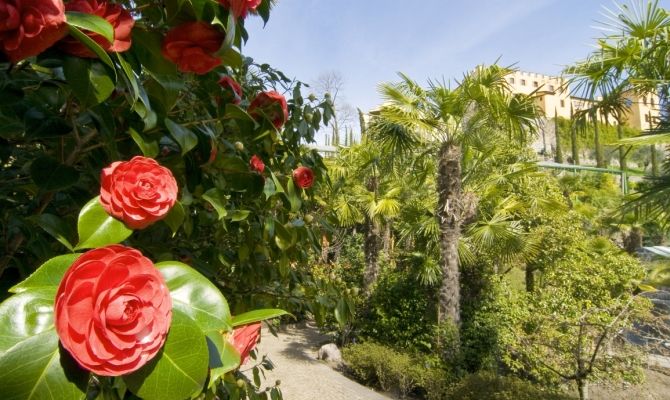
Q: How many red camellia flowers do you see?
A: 11